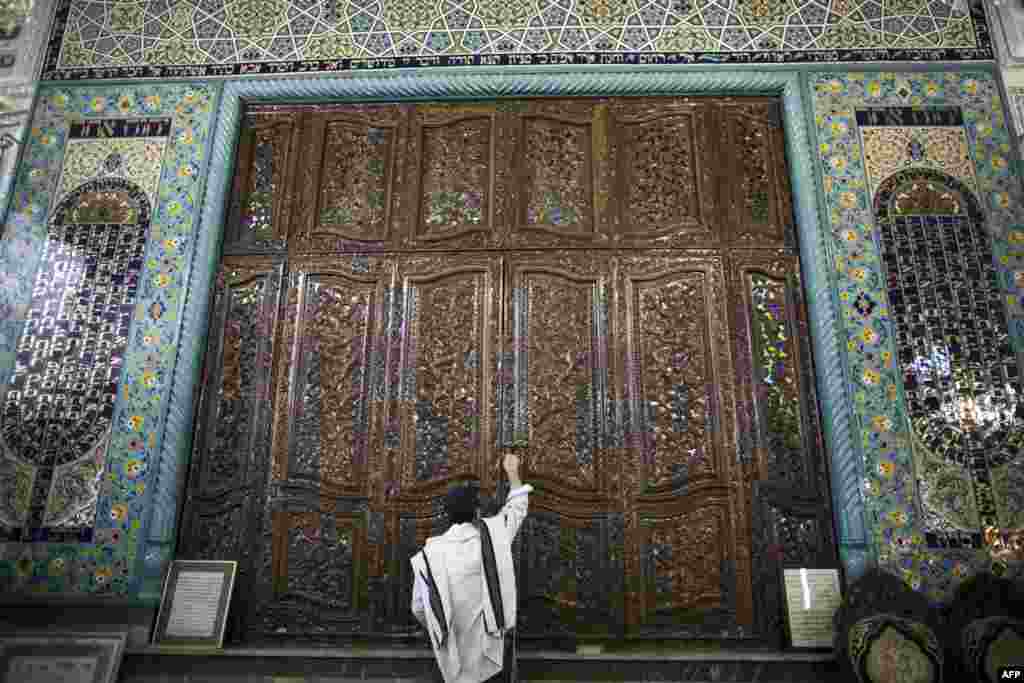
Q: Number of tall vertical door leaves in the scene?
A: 6